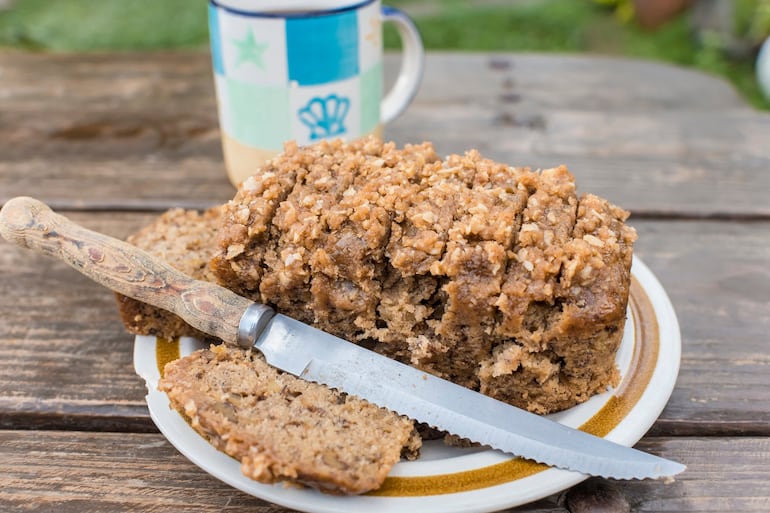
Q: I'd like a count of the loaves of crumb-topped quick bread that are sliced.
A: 1